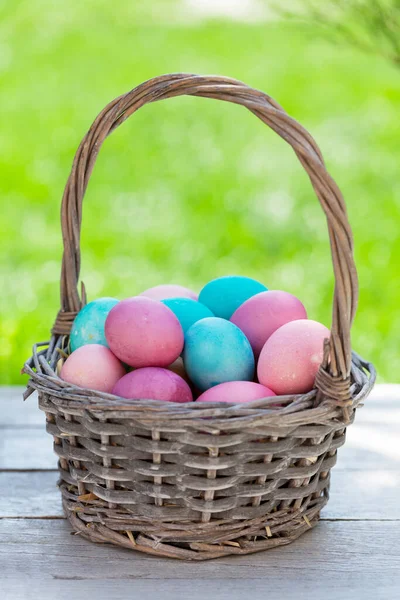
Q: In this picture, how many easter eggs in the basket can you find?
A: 11